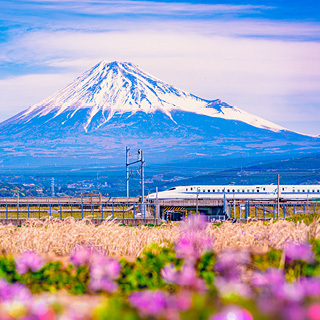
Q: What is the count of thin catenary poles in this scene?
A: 2